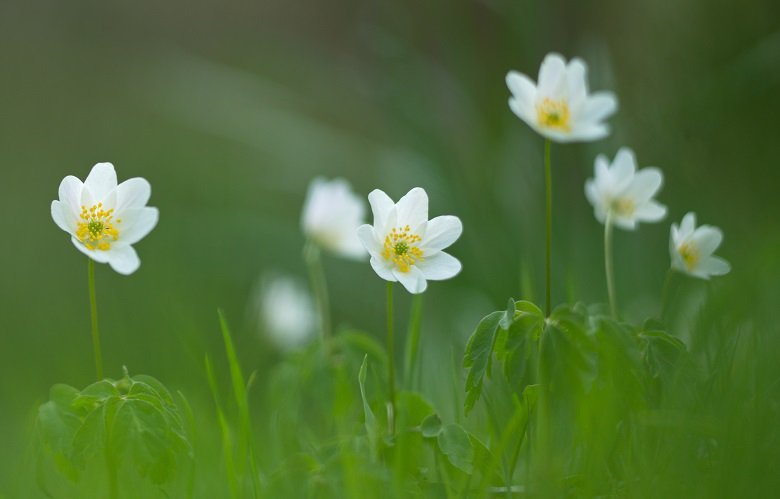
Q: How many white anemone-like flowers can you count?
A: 7